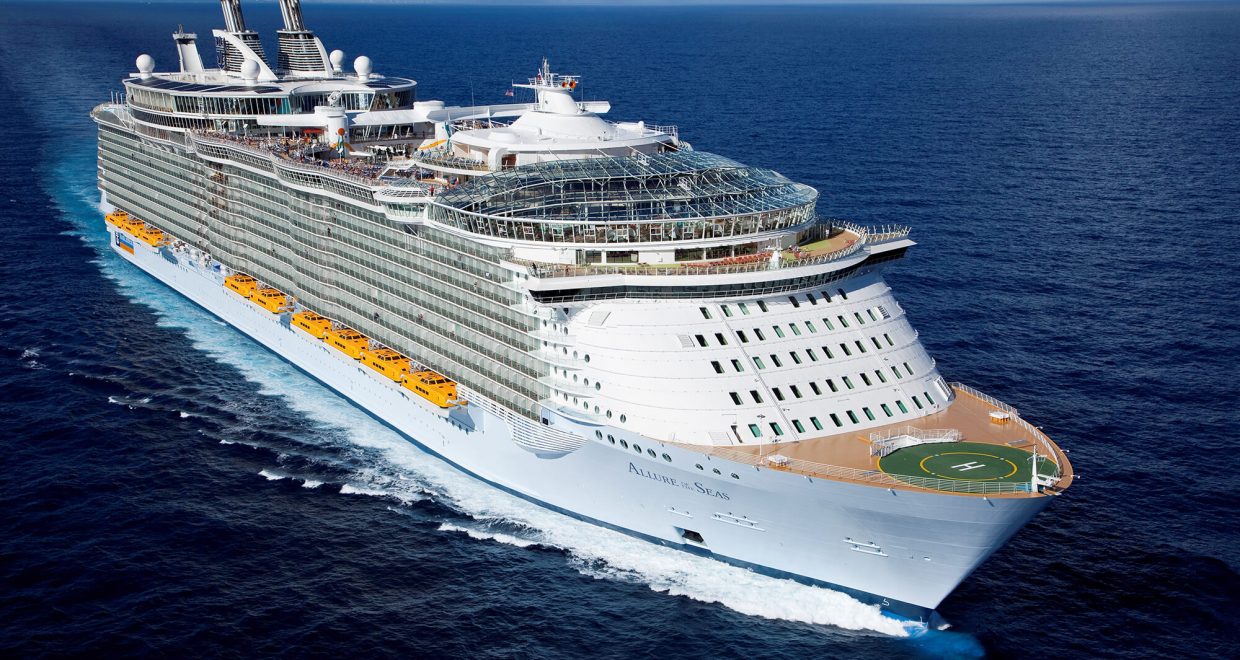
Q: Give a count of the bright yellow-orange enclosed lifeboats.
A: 9